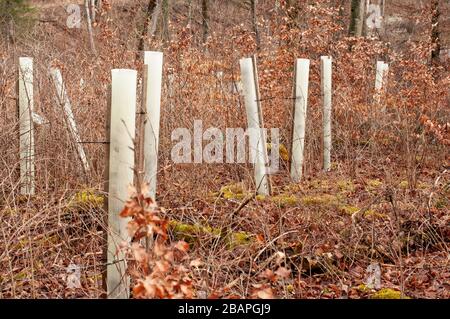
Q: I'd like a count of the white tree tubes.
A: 8